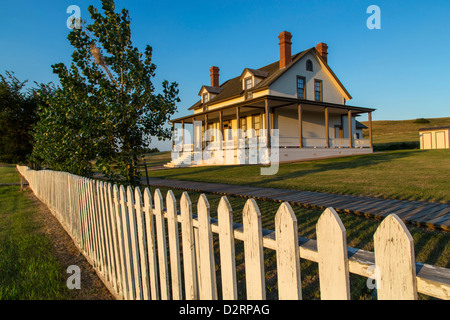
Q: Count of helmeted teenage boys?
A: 0